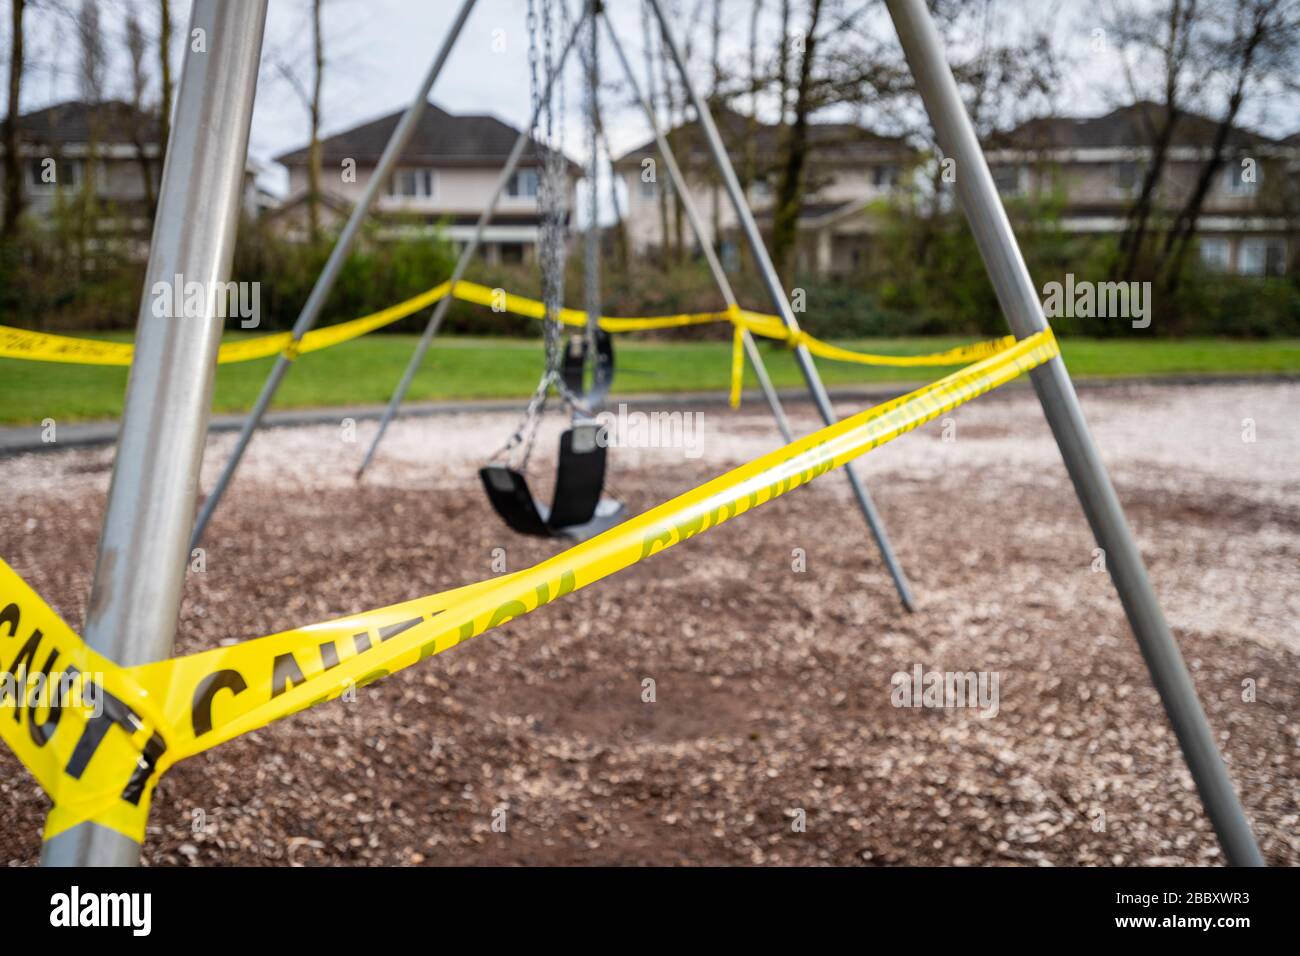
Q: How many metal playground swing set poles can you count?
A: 6